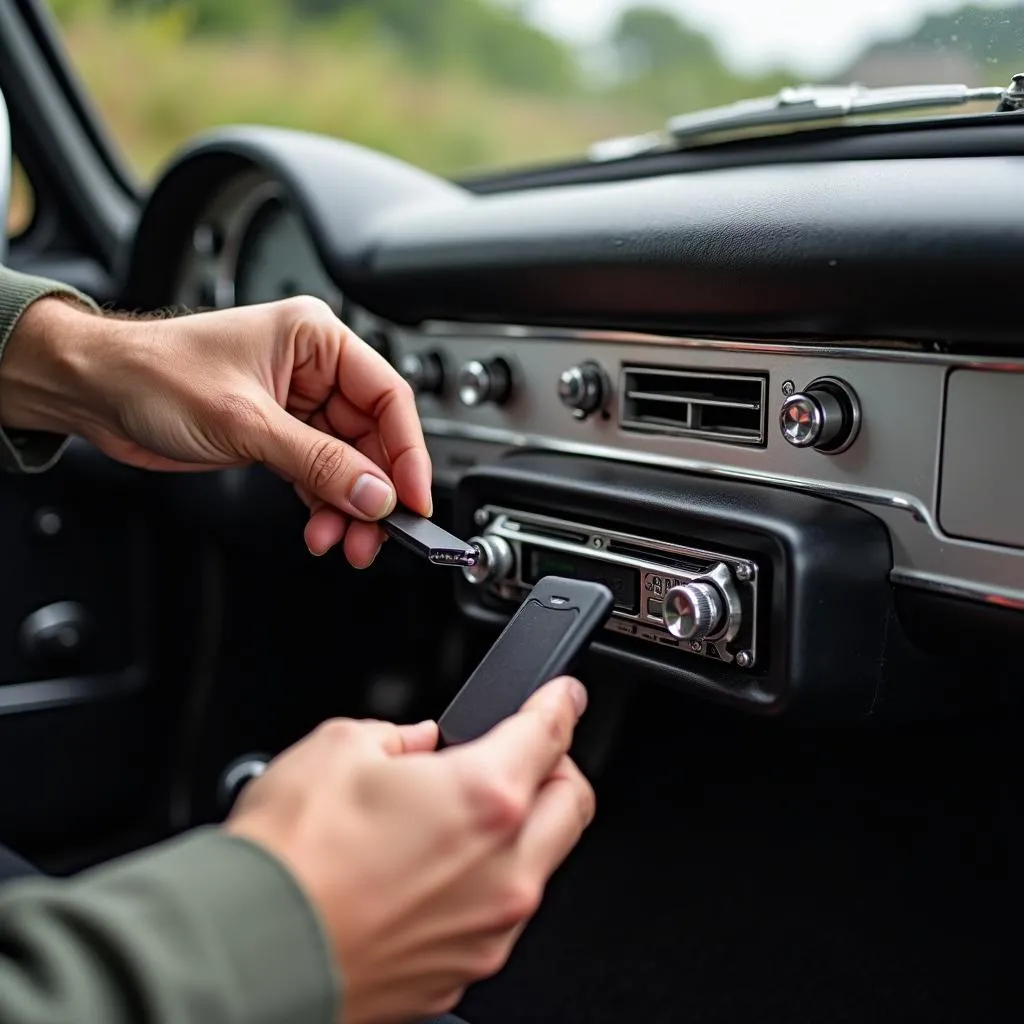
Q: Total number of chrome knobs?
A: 6